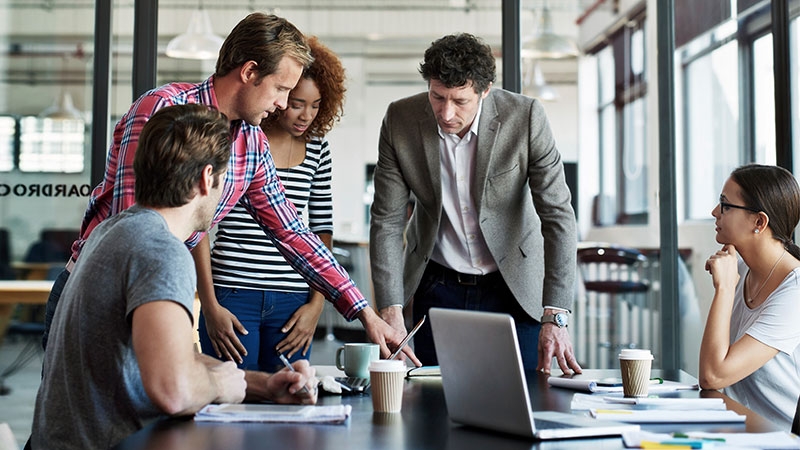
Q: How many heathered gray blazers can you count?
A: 1